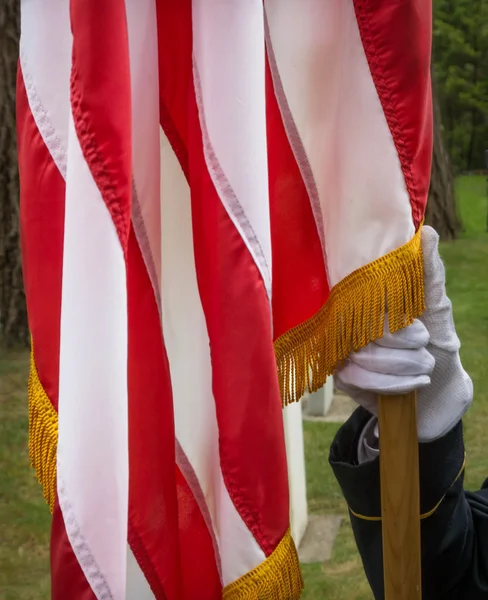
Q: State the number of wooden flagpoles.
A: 1